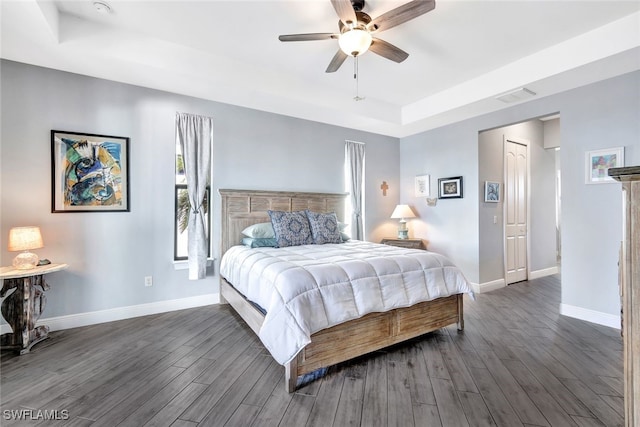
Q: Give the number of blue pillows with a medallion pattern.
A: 2